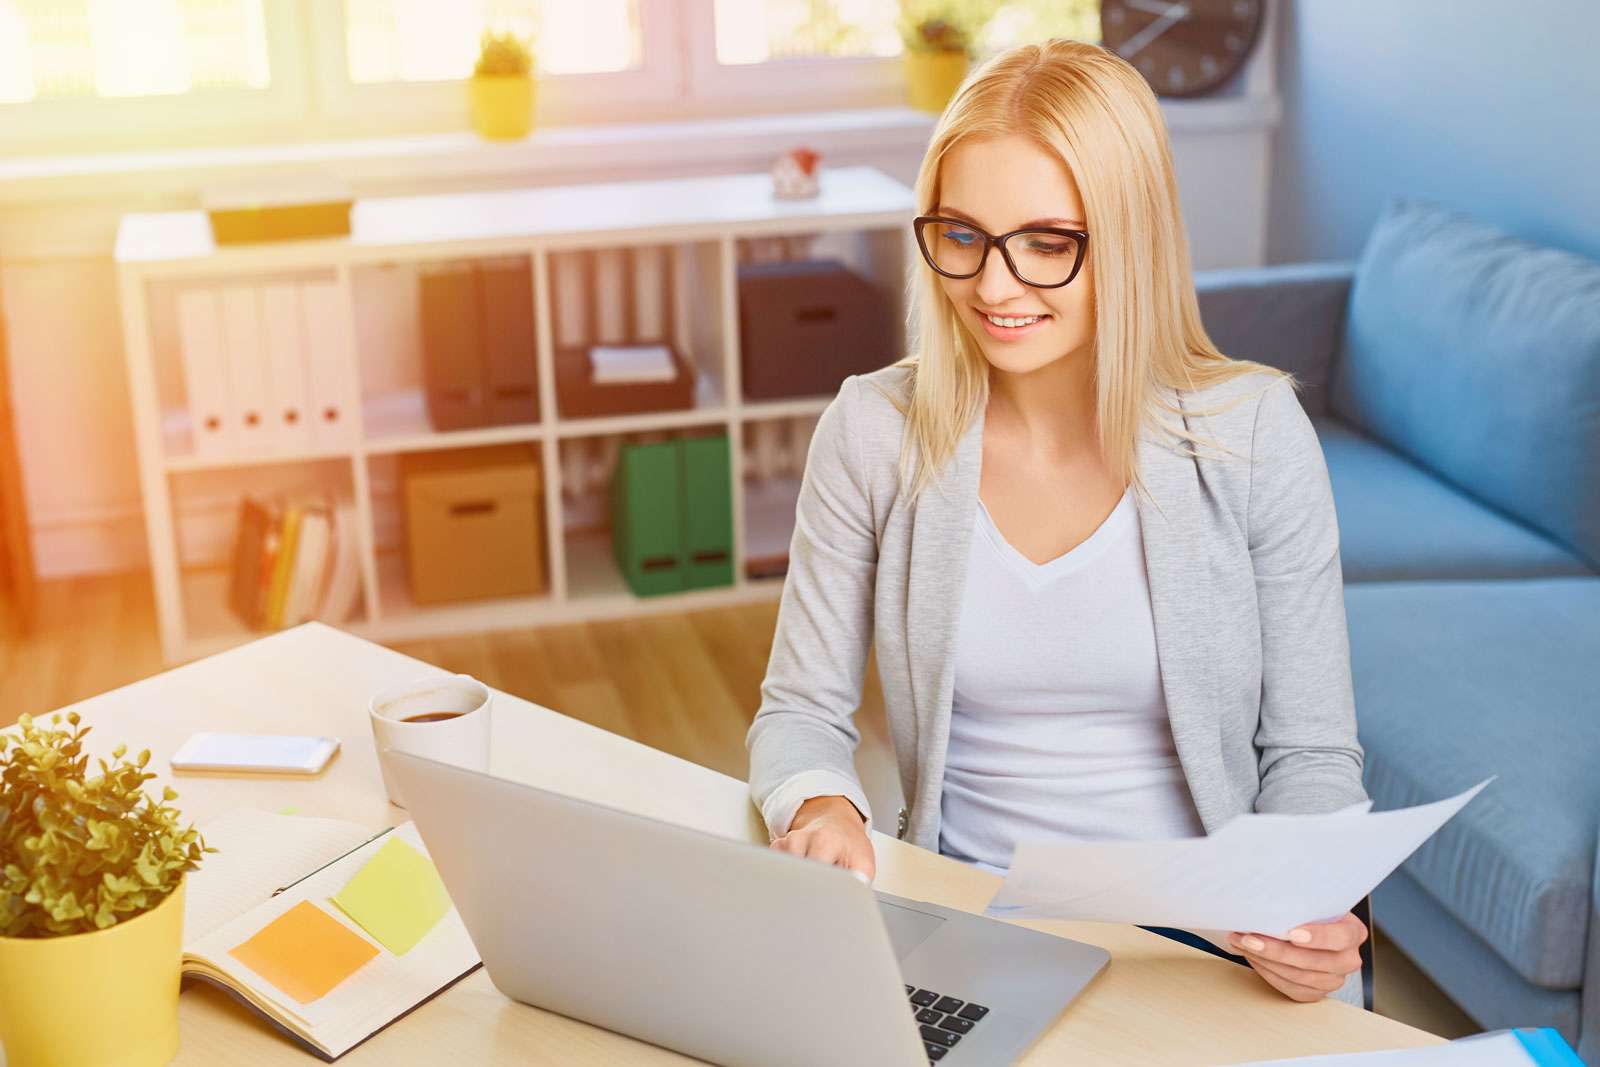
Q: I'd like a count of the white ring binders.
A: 4